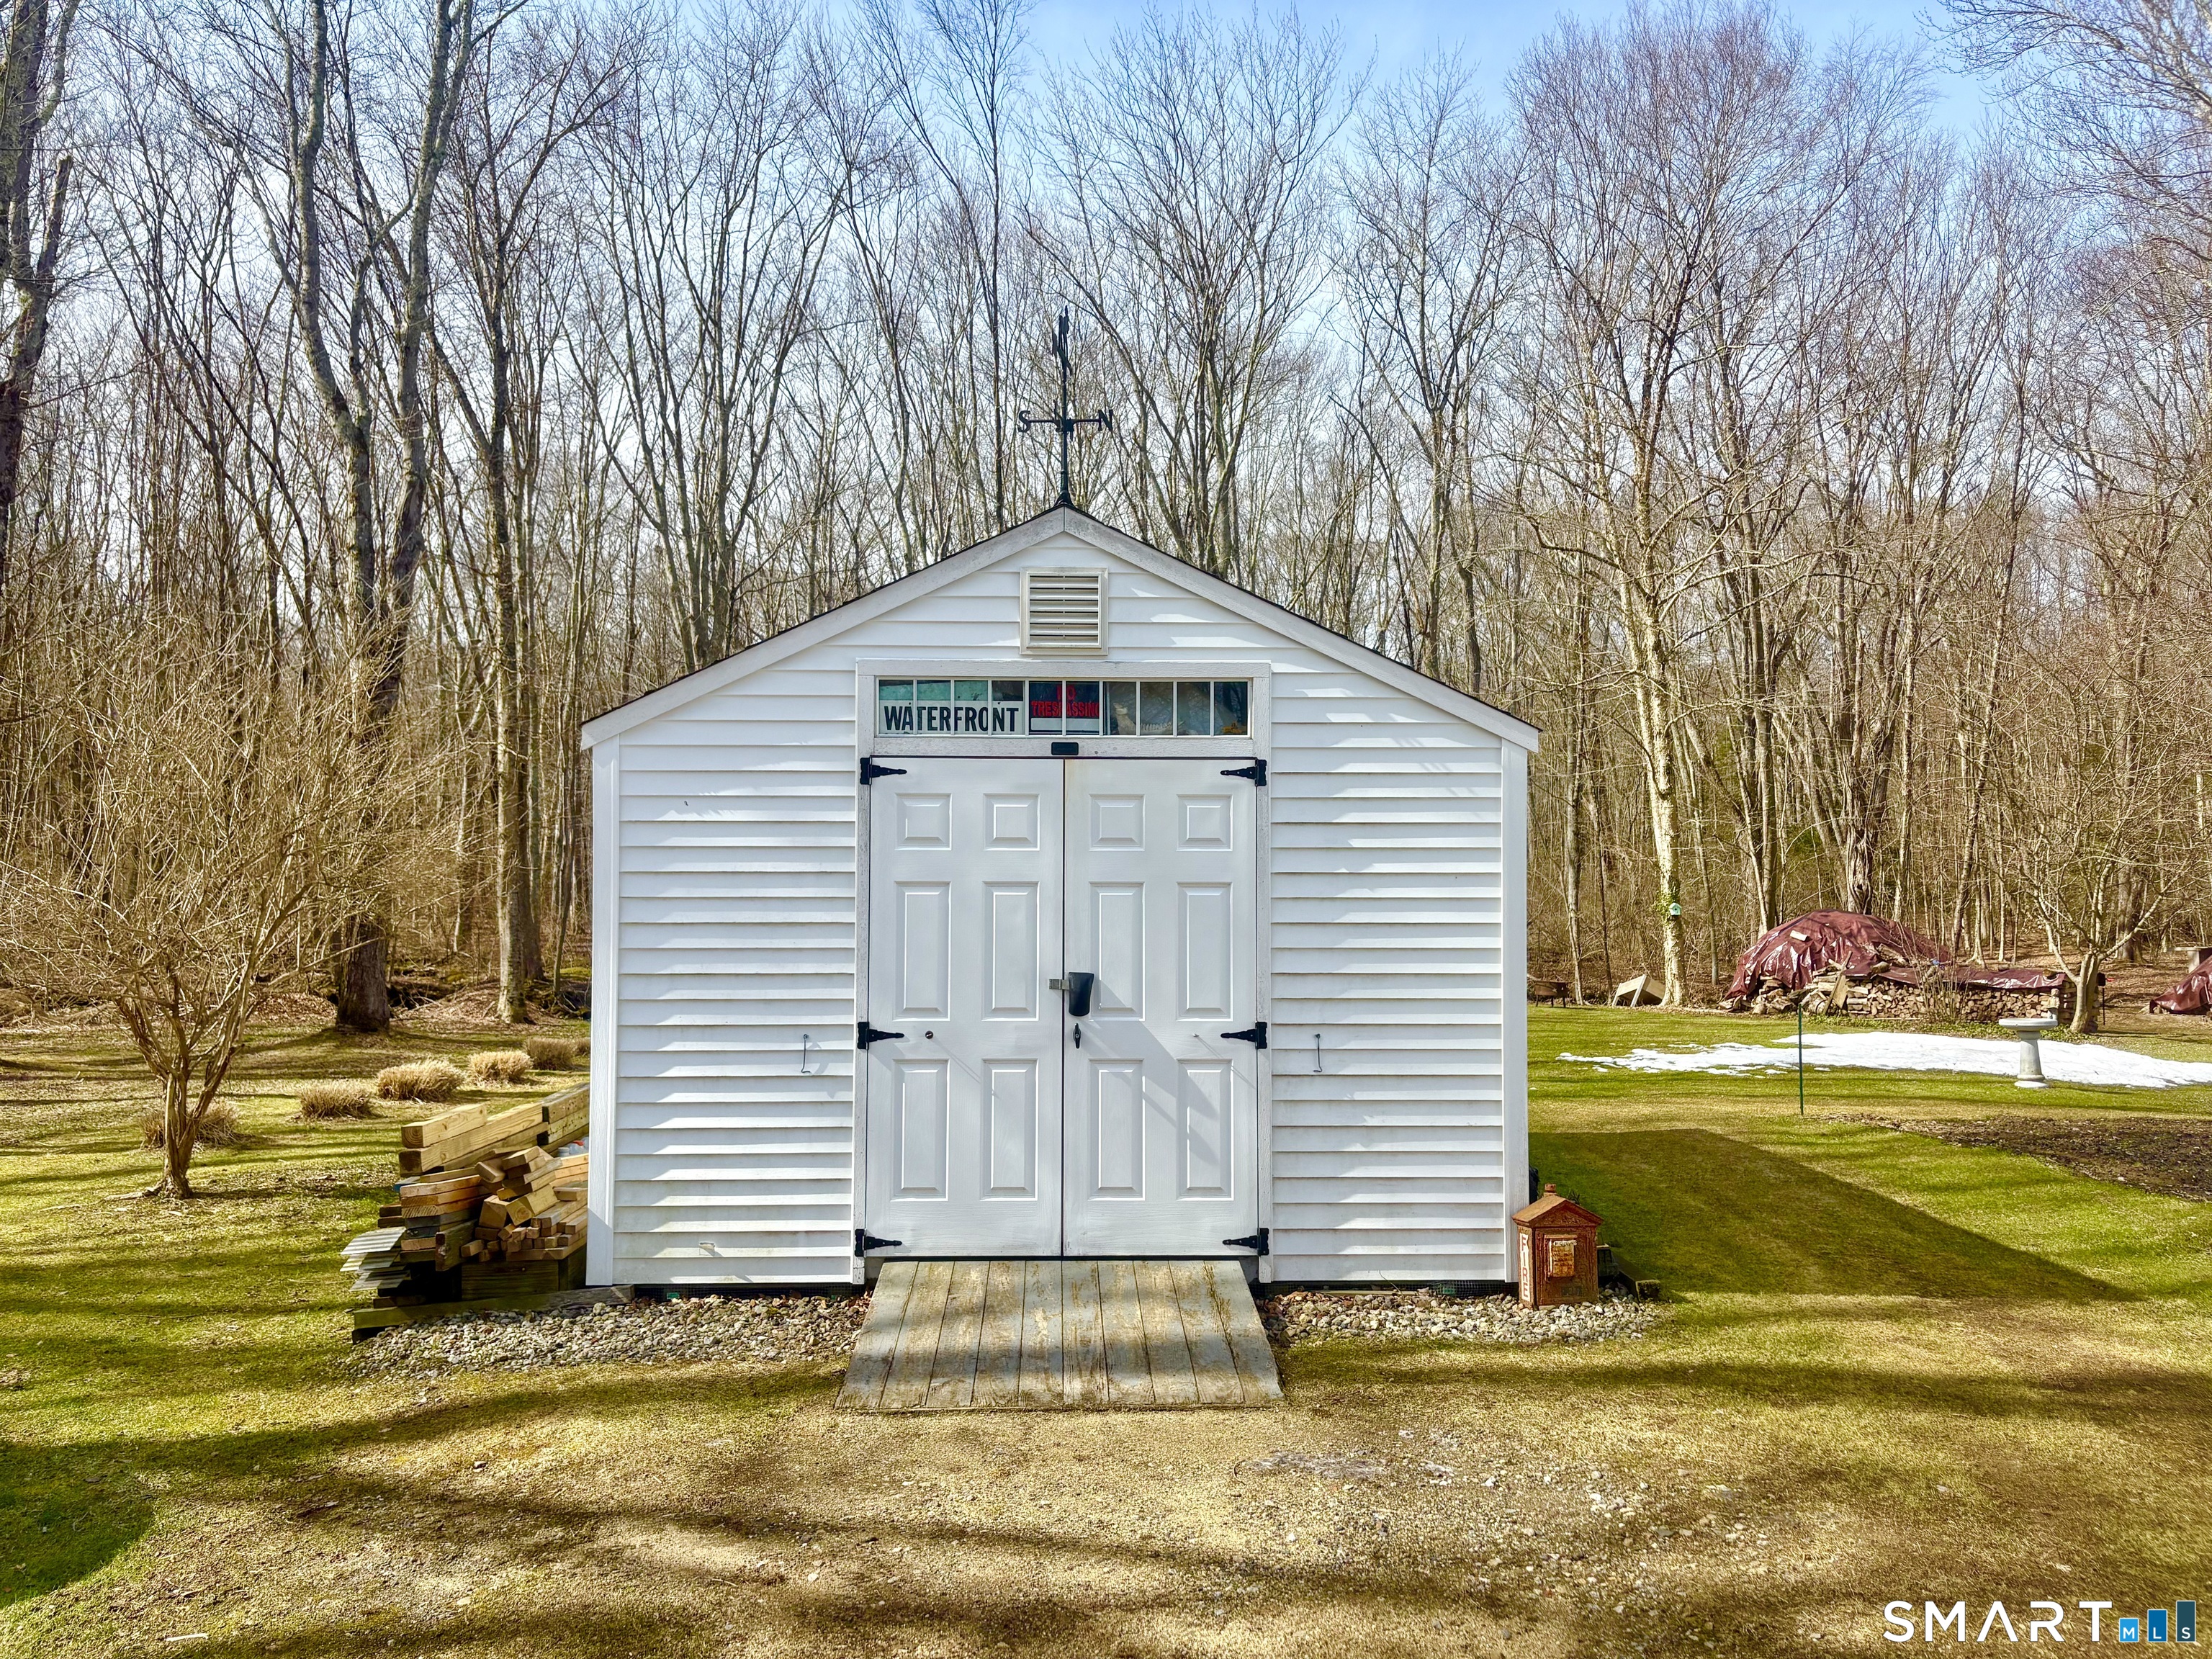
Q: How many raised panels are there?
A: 12